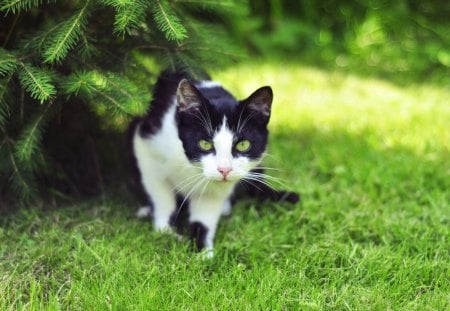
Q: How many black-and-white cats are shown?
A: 1